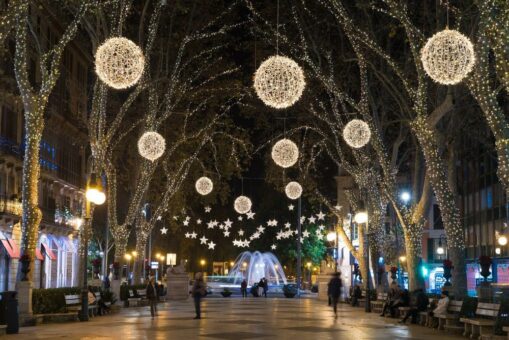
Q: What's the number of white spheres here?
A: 9